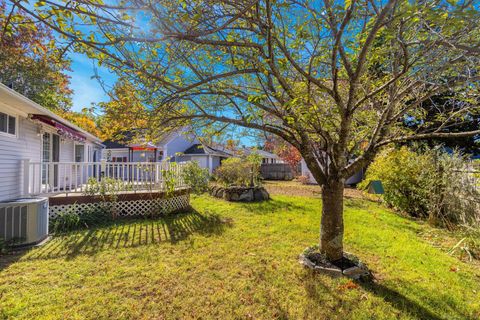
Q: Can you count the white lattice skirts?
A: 1